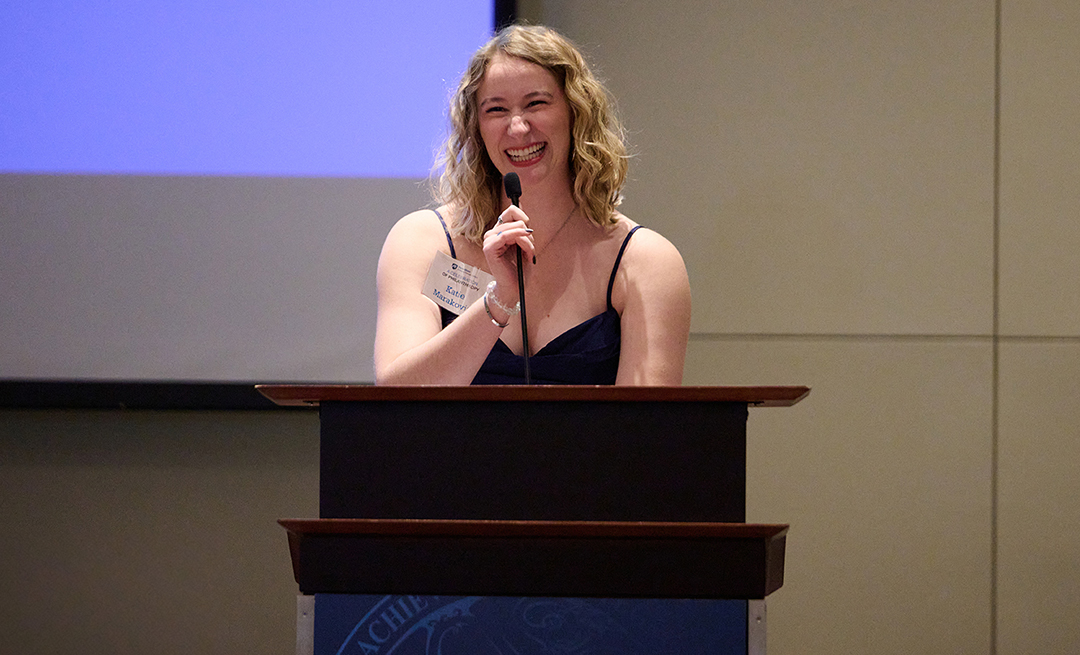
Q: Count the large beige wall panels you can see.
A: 4